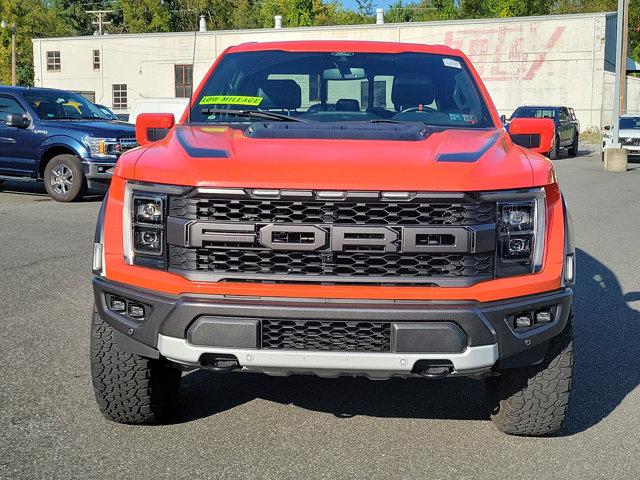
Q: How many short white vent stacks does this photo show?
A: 3